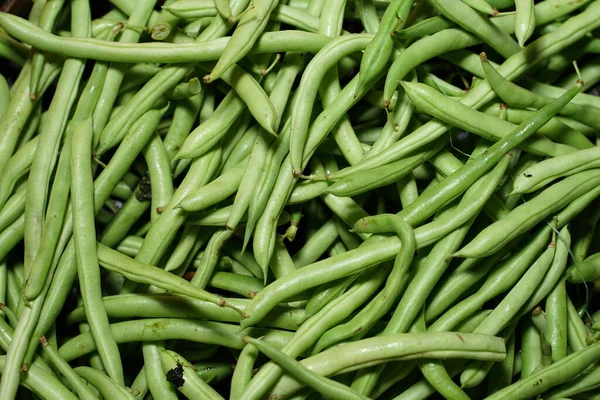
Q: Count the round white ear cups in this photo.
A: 0